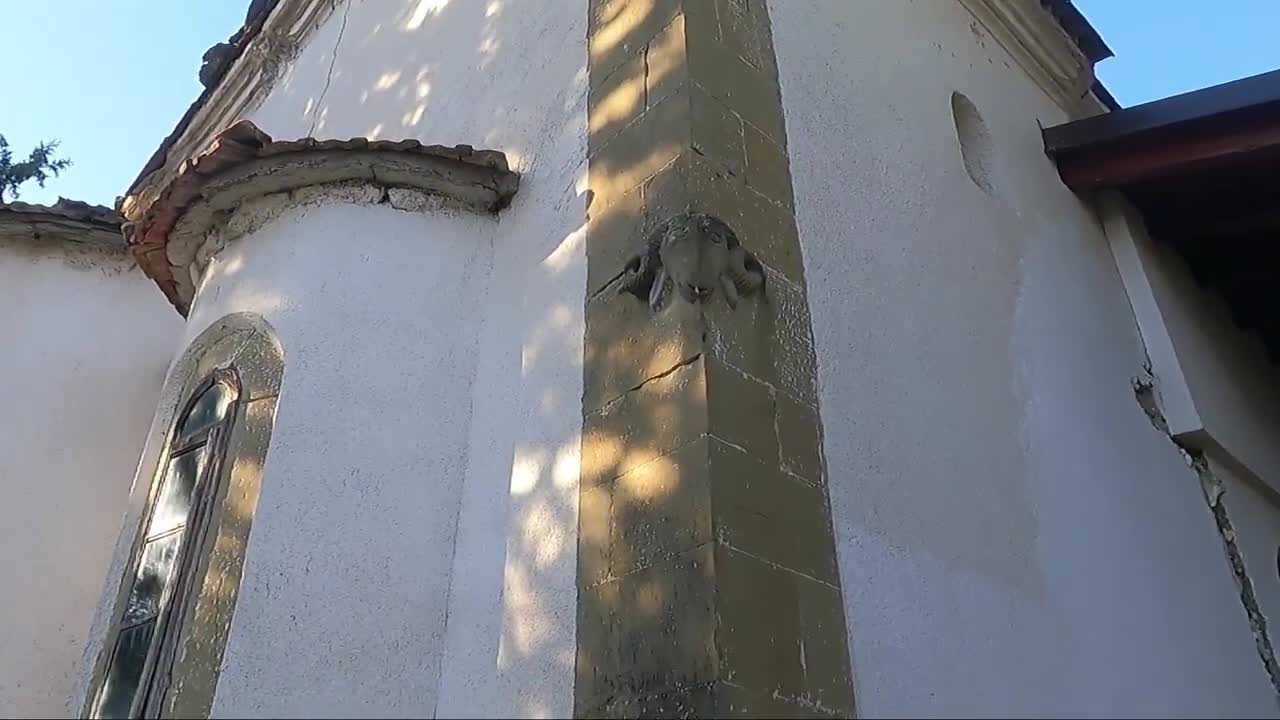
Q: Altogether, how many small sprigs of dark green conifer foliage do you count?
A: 1